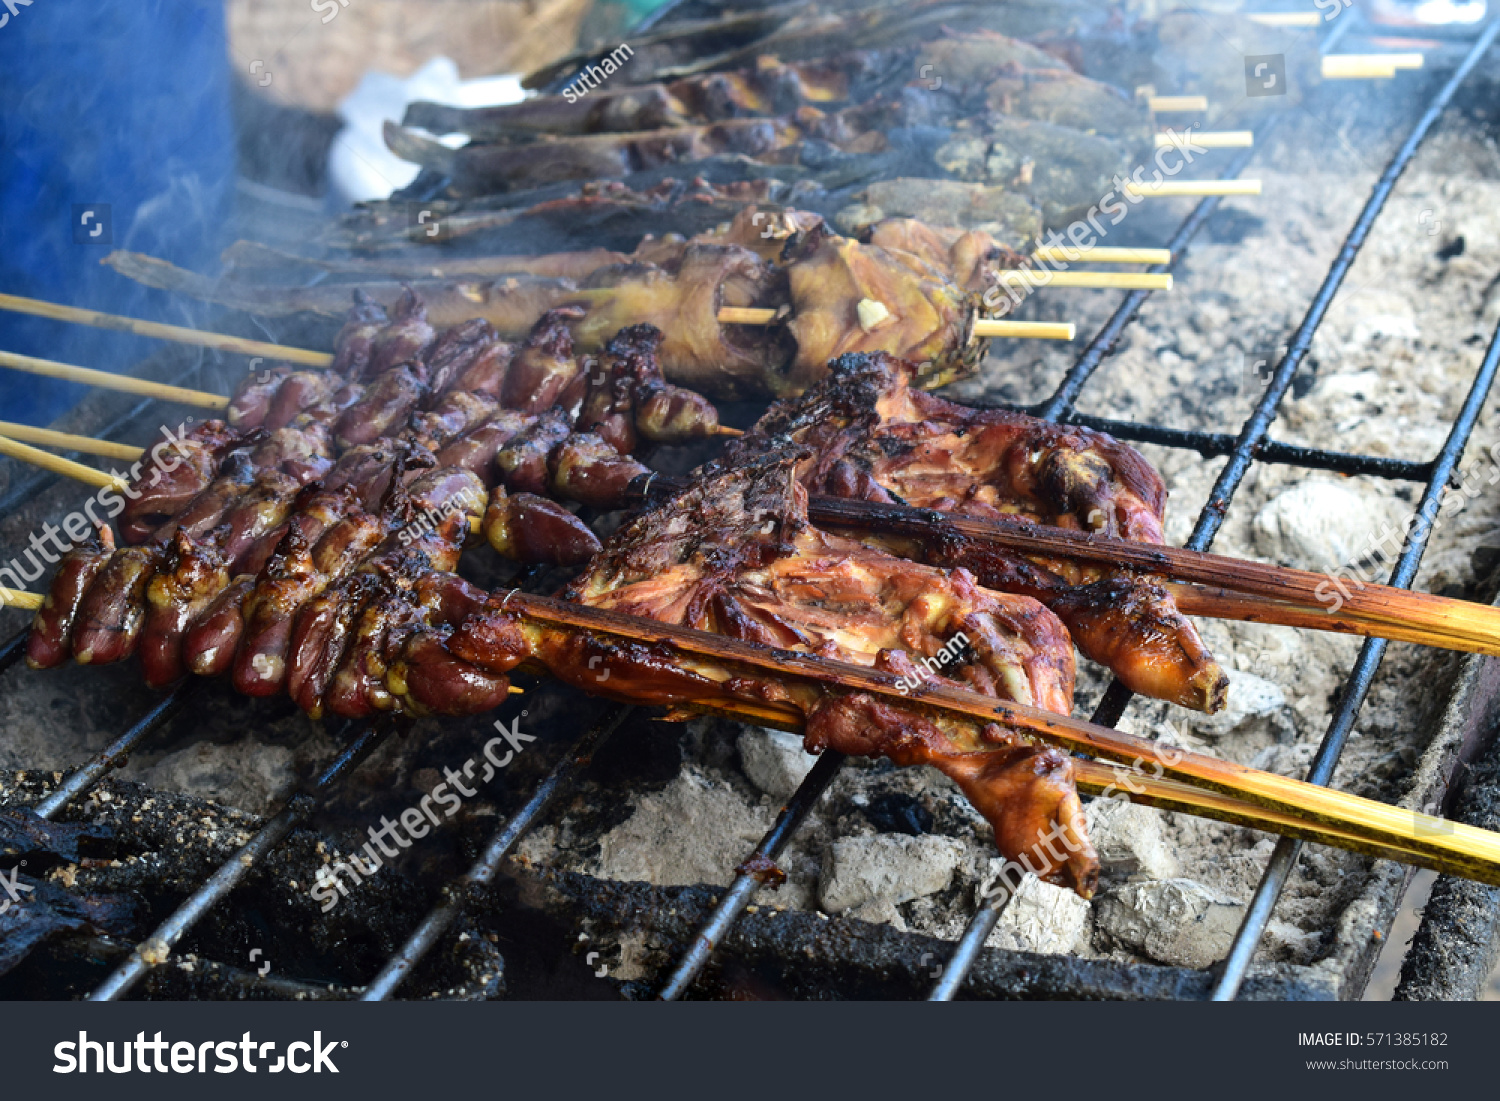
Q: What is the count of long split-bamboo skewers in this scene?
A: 2